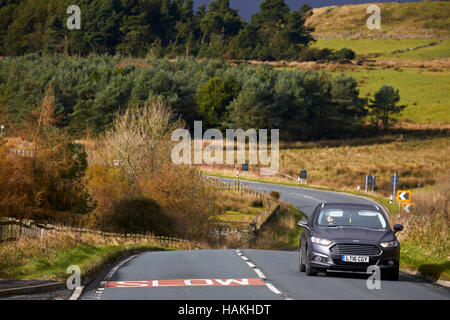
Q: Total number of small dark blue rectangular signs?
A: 4